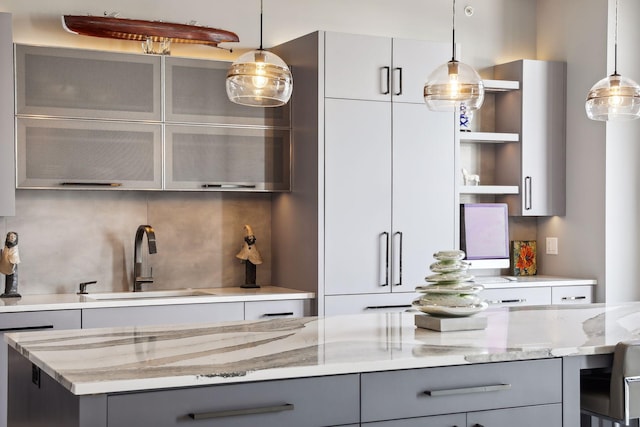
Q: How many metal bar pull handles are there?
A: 14